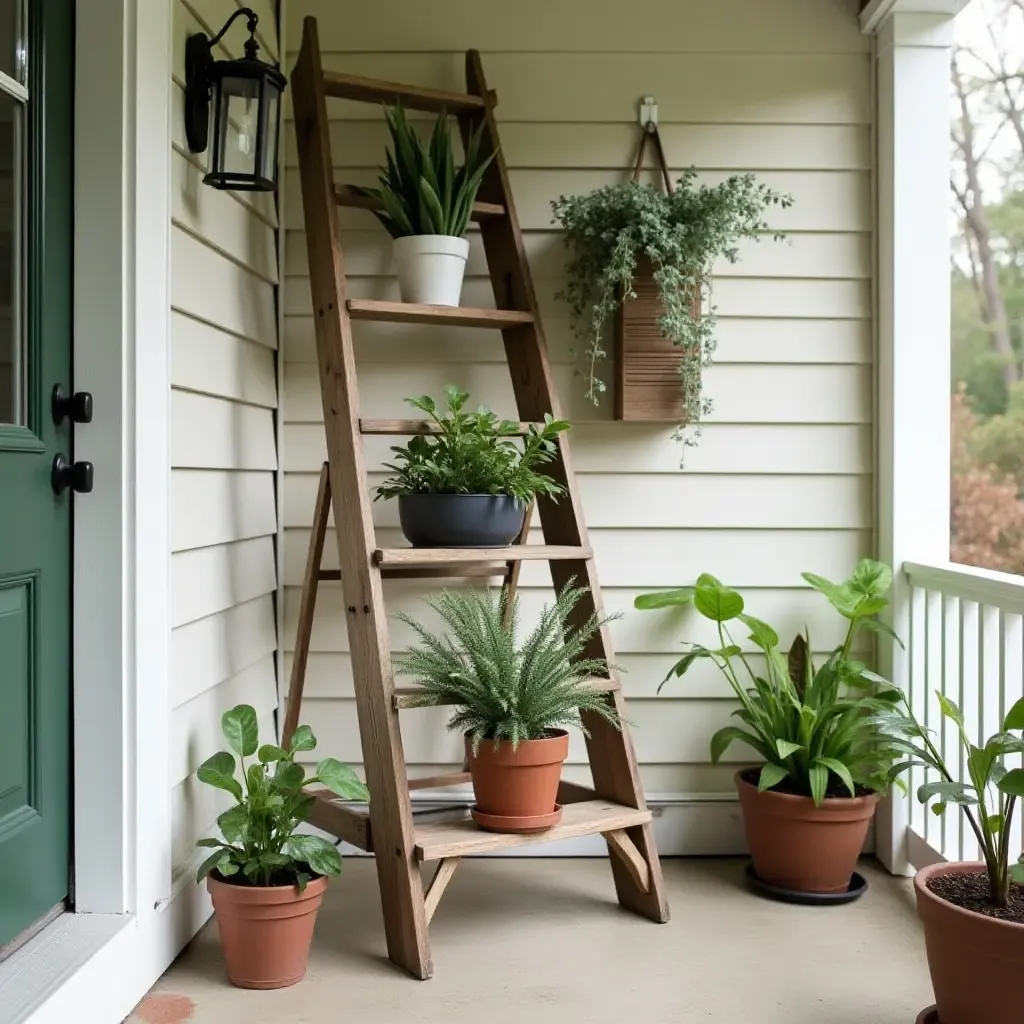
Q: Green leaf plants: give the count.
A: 7